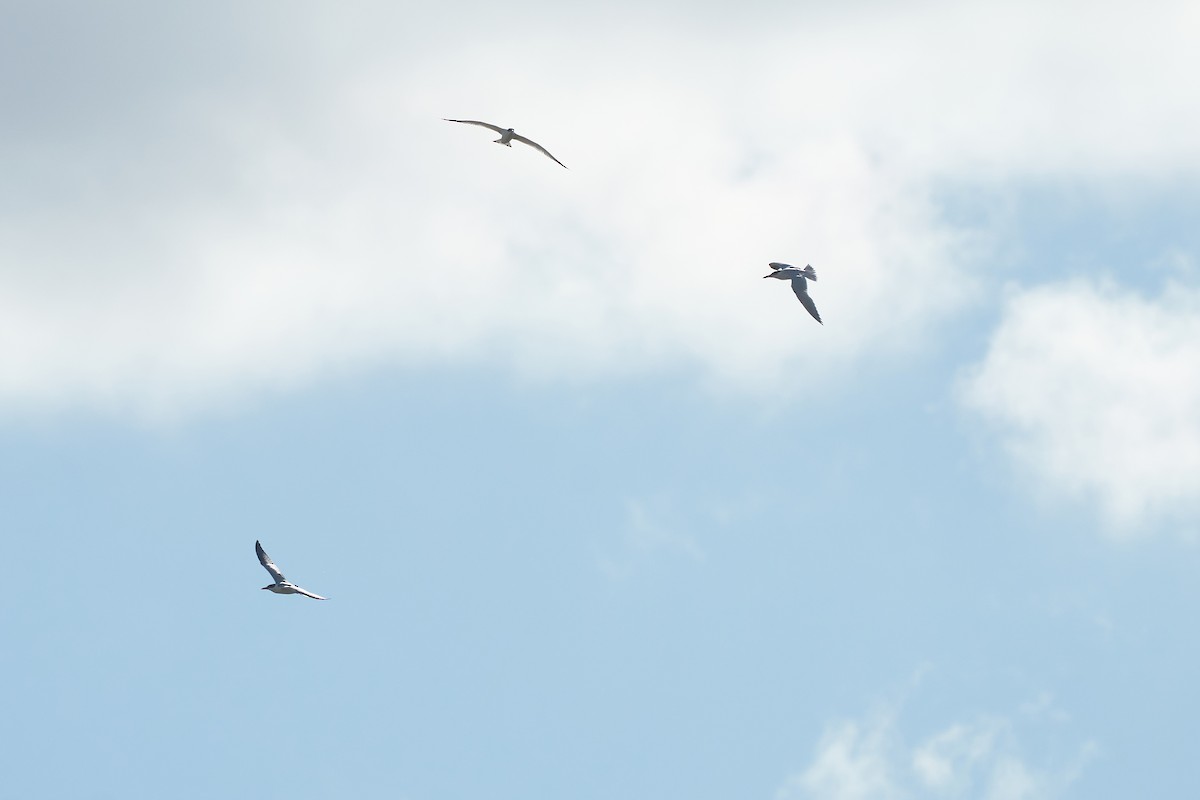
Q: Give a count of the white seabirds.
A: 3